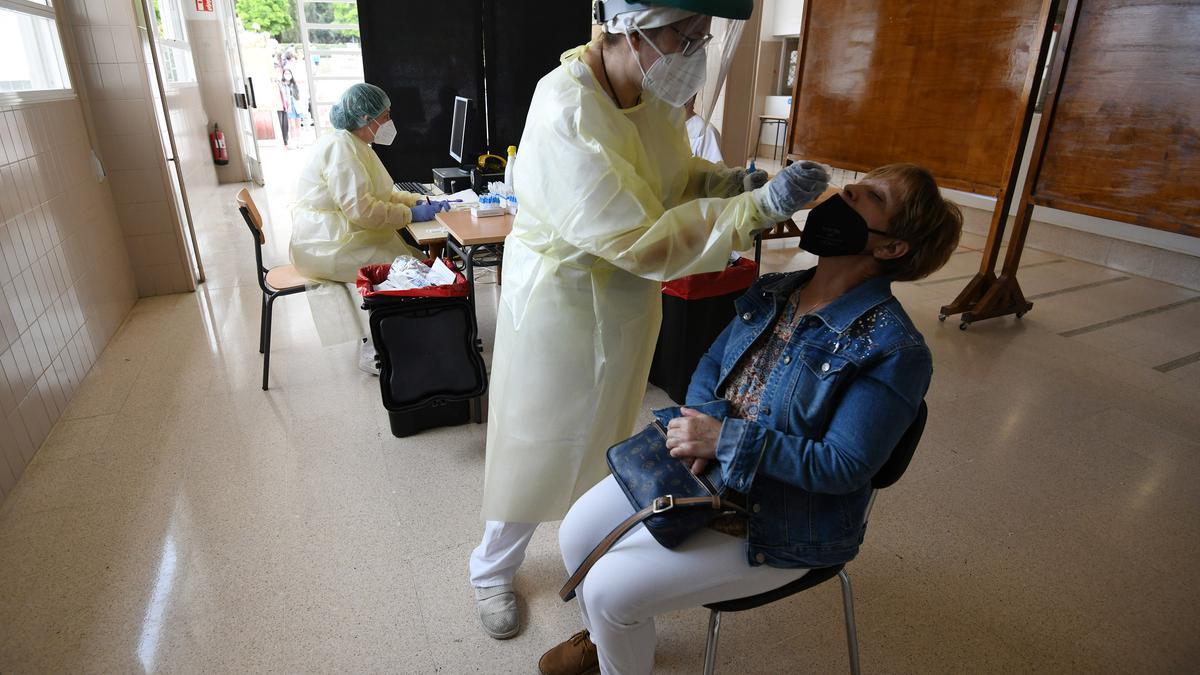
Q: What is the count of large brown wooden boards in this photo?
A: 2